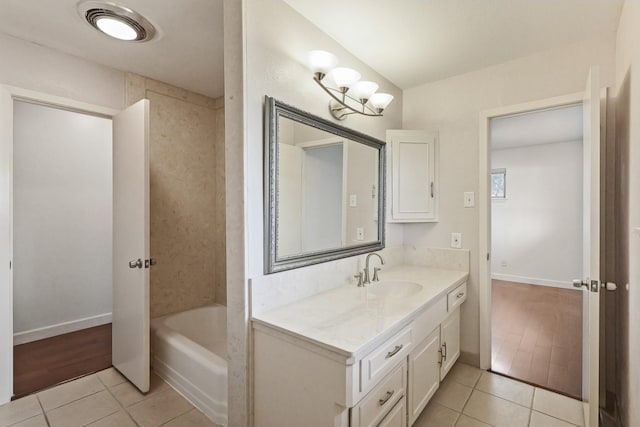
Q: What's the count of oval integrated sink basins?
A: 1